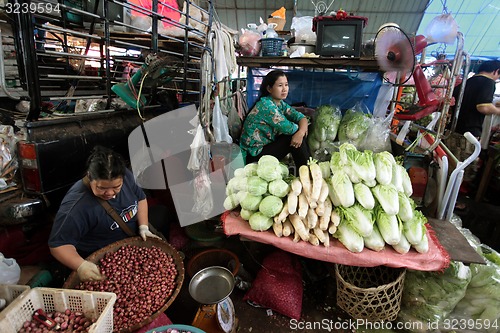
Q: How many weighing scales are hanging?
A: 0